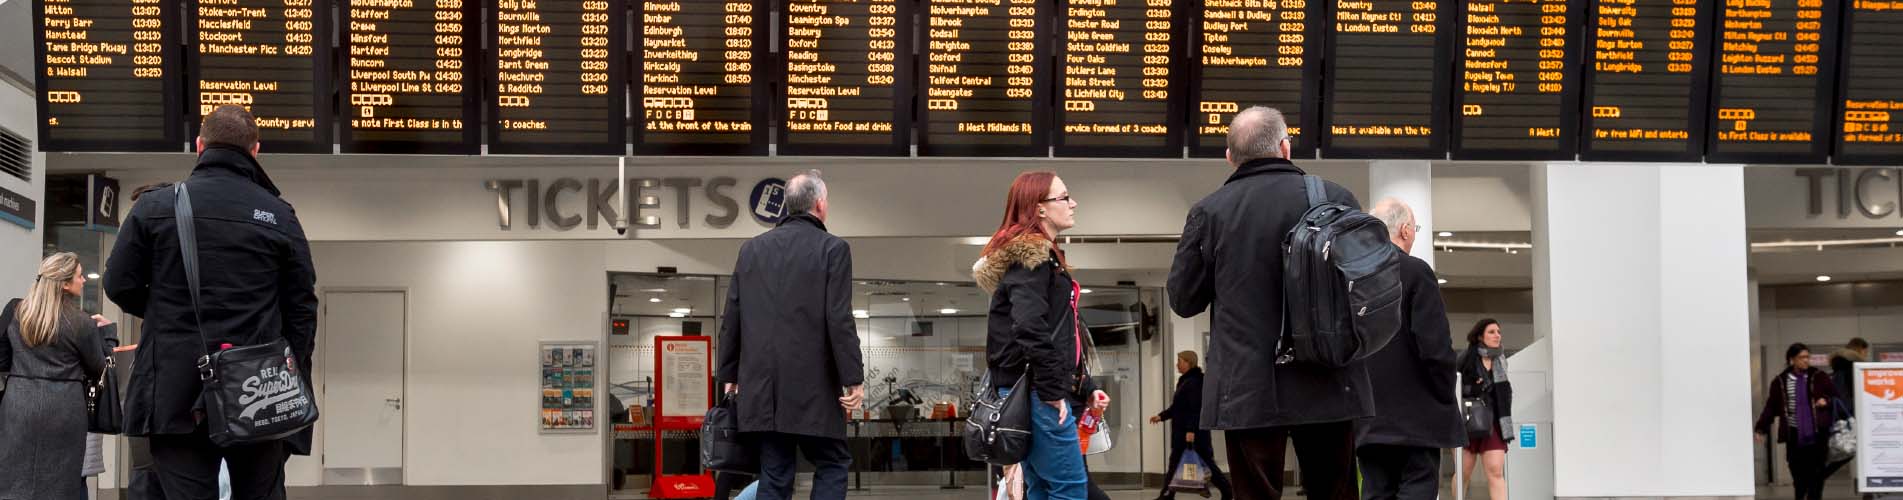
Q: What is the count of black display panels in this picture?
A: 14